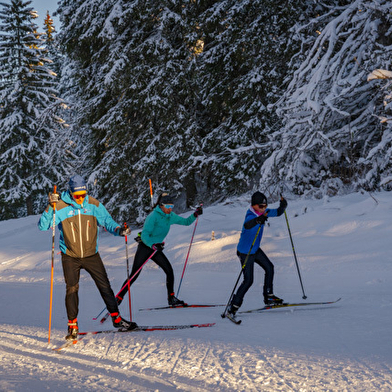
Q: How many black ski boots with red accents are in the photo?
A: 4